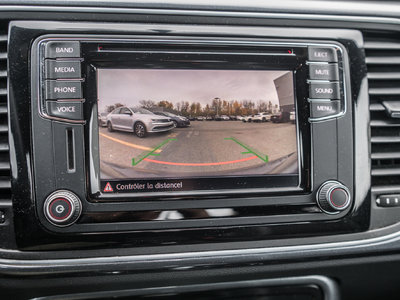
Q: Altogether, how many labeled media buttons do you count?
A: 8